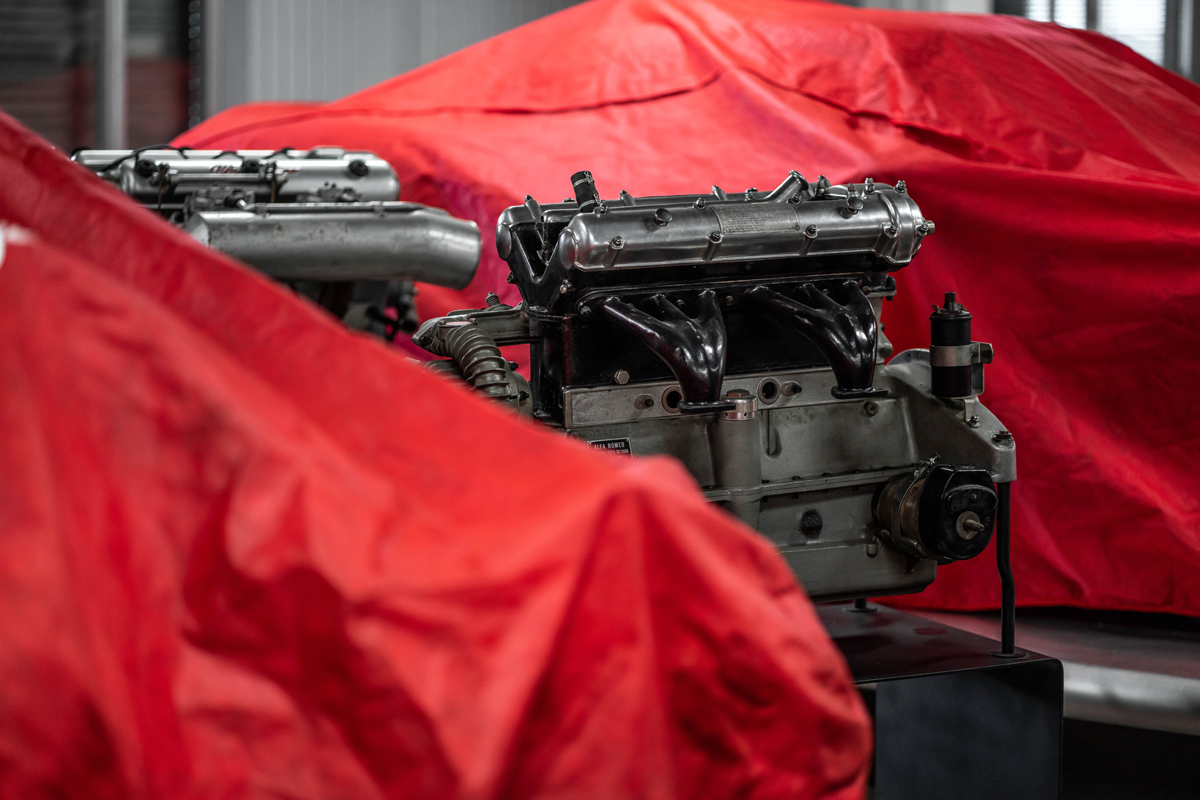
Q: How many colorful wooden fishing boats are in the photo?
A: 0